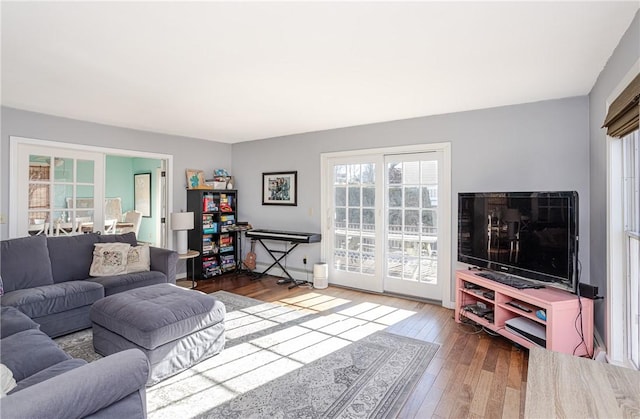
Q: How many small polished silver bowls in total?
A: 0